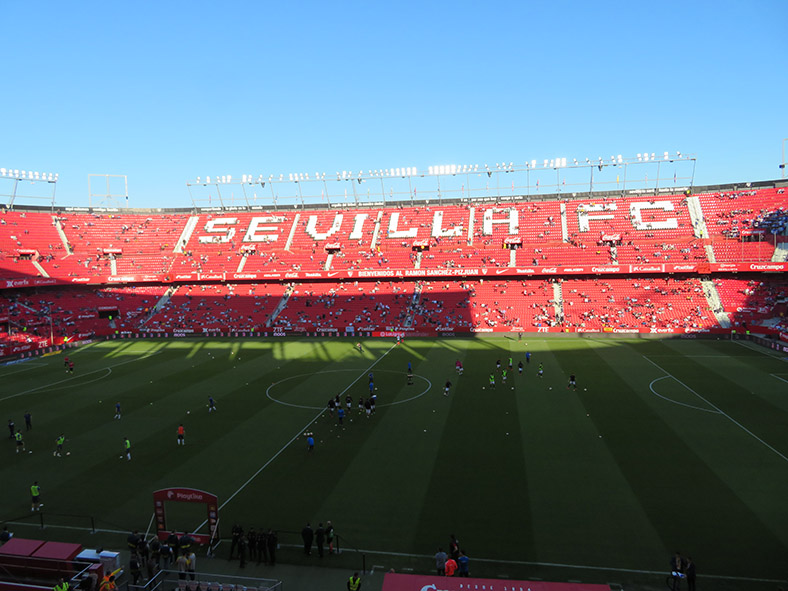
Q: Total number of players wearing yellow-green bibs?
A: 8